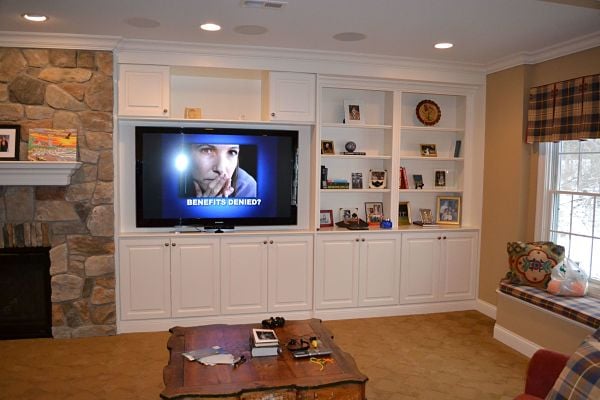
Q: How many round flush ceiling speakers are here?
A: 3